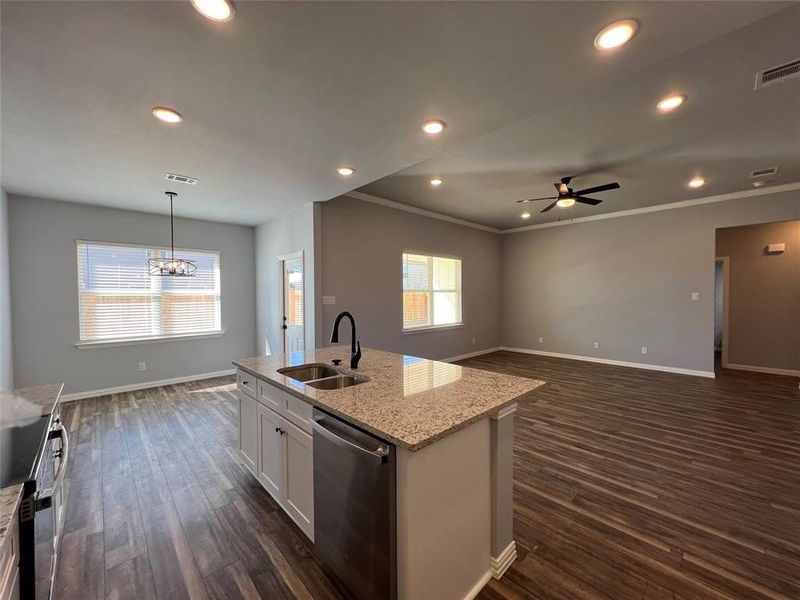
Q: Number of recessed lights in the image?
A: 9